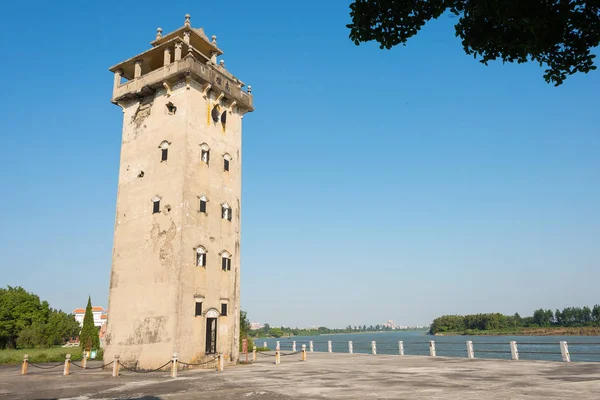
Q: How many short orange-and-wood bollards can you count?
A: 9